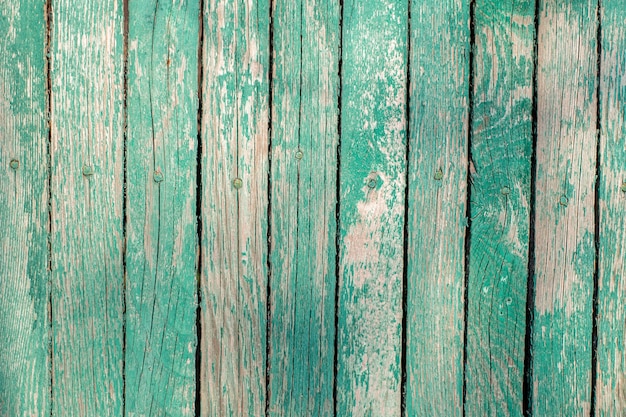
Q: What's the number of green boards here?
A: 10